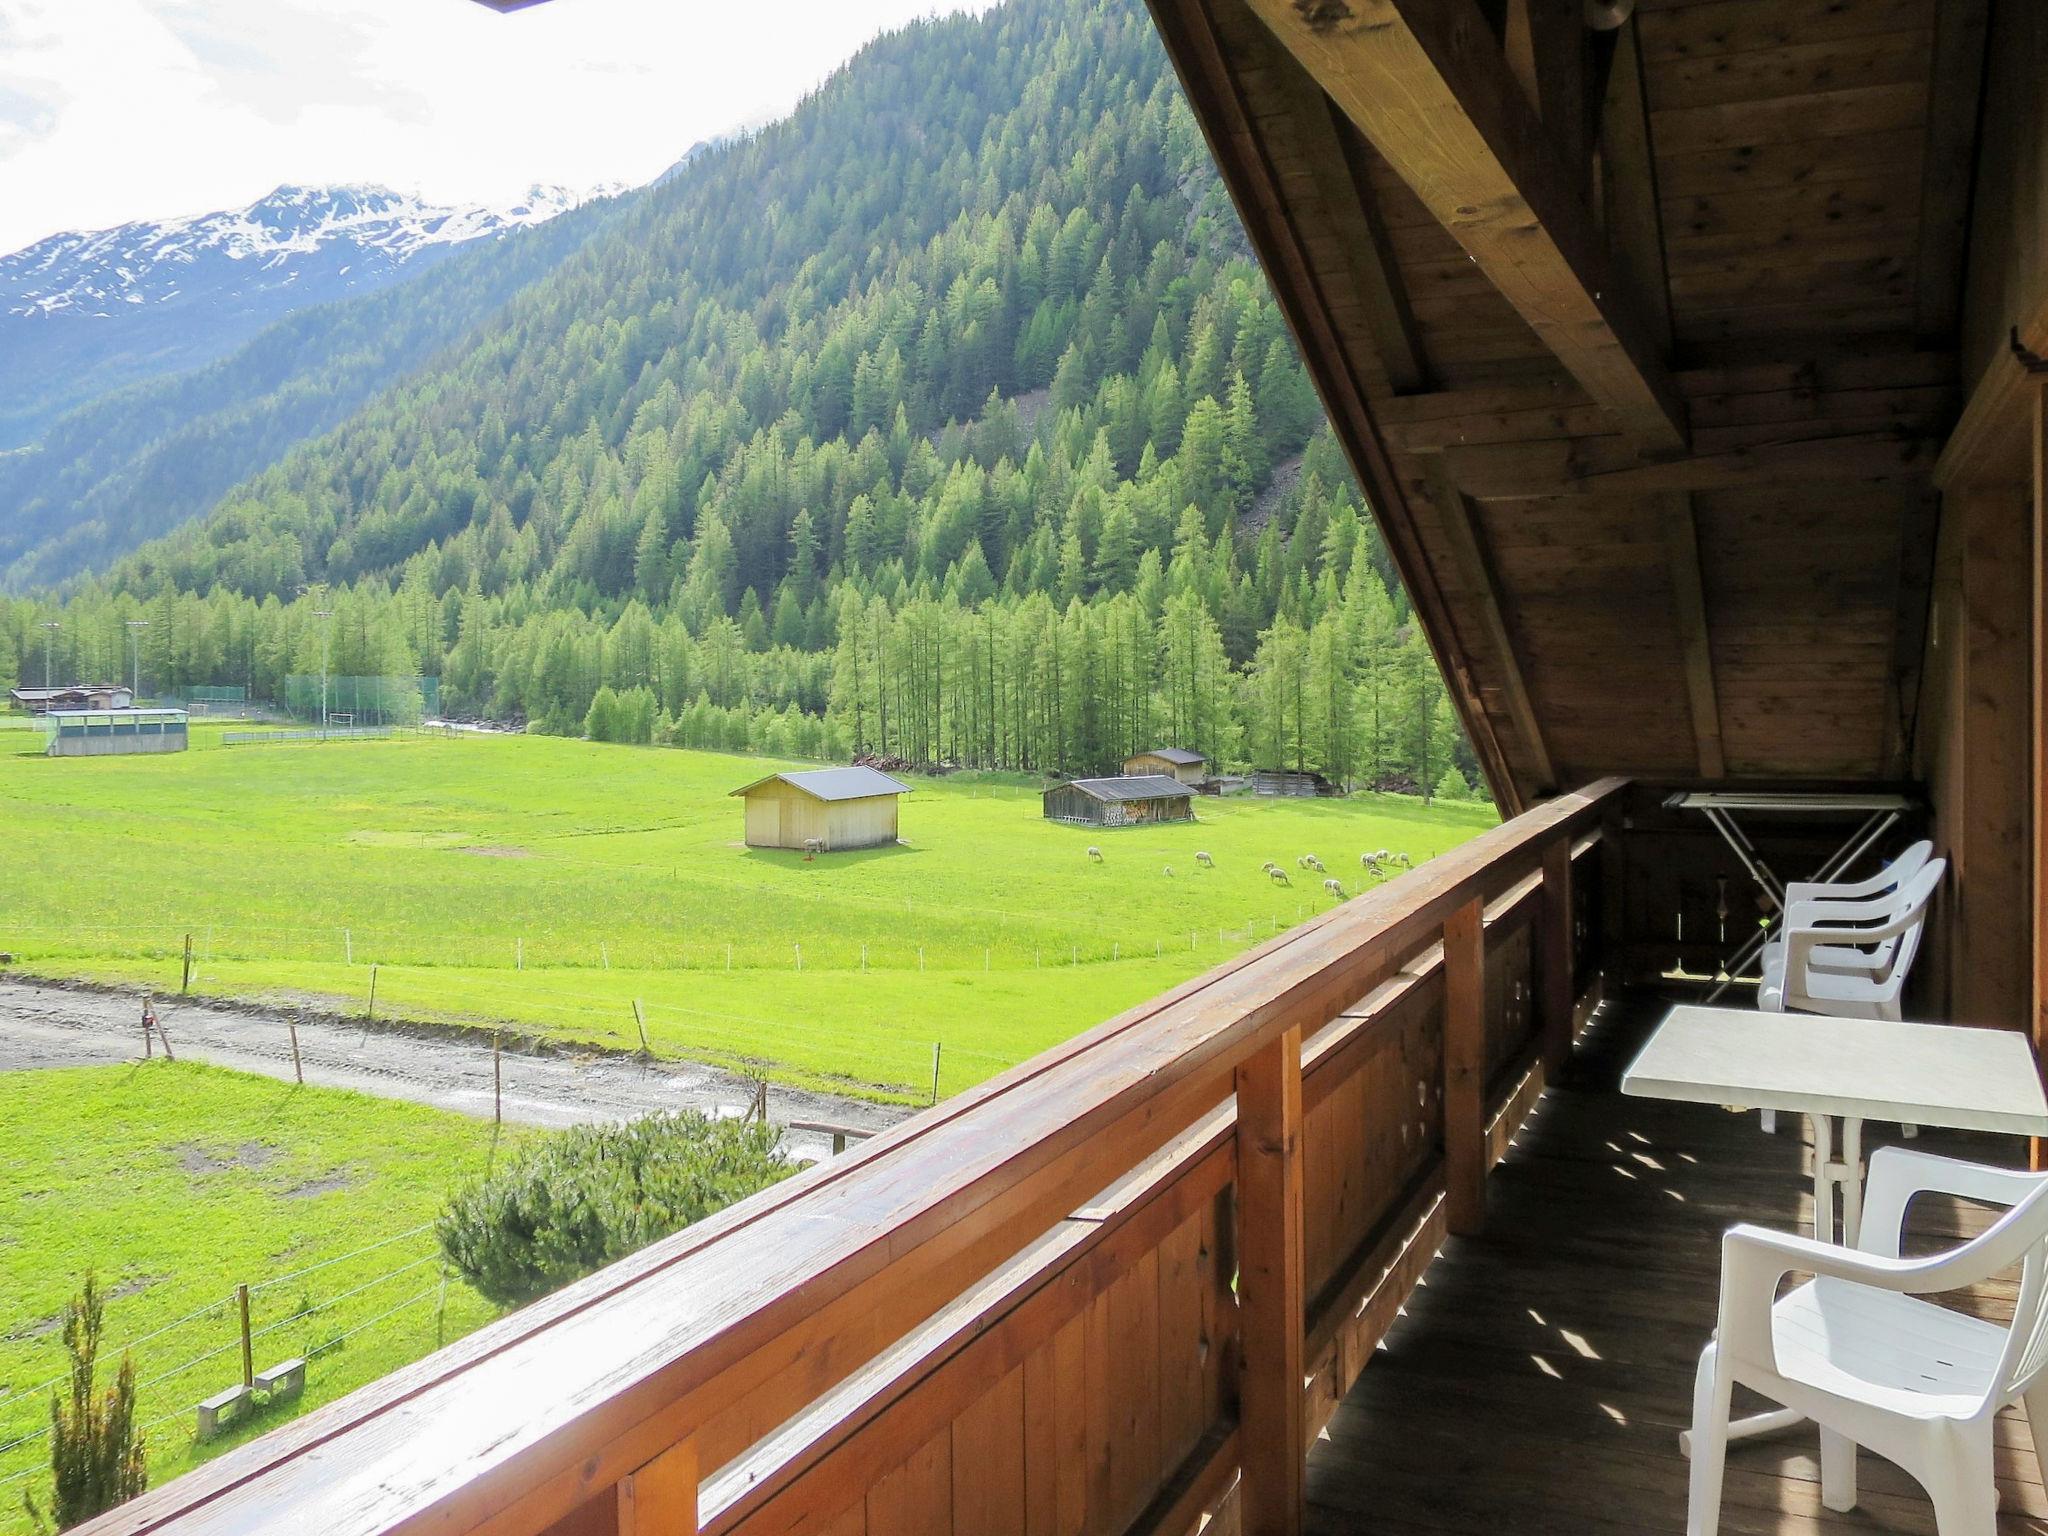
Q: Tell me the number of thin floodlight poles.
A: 3